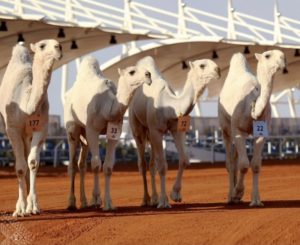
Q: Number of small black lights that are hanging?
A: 10